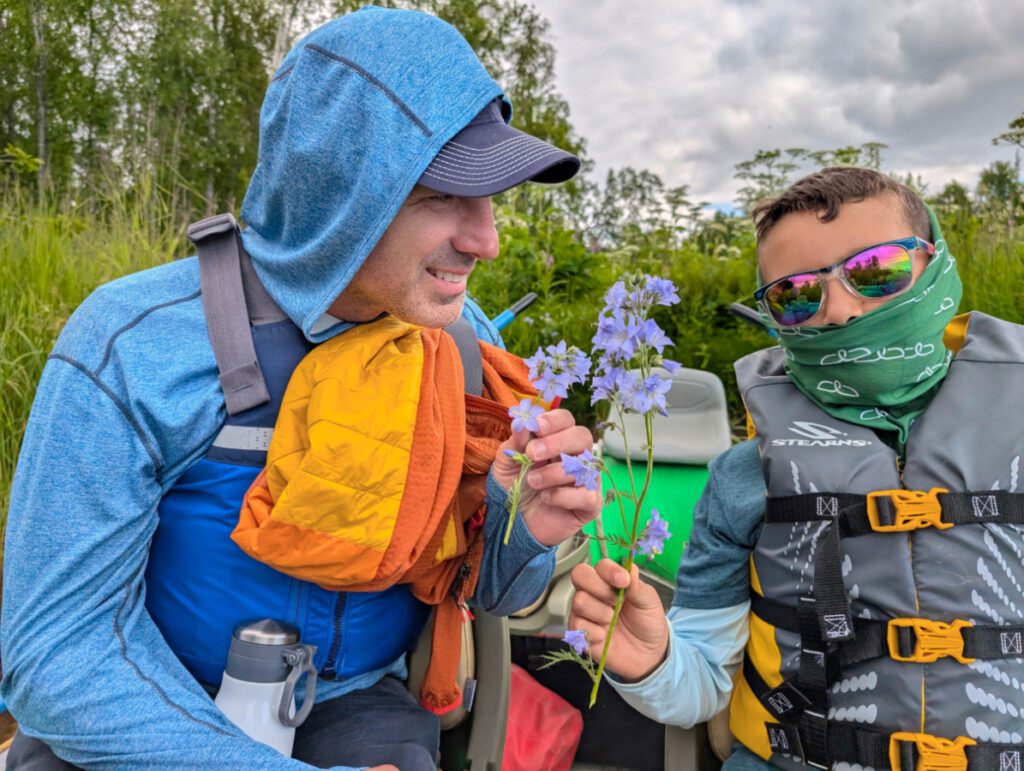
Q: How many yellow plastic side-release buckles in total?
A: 3